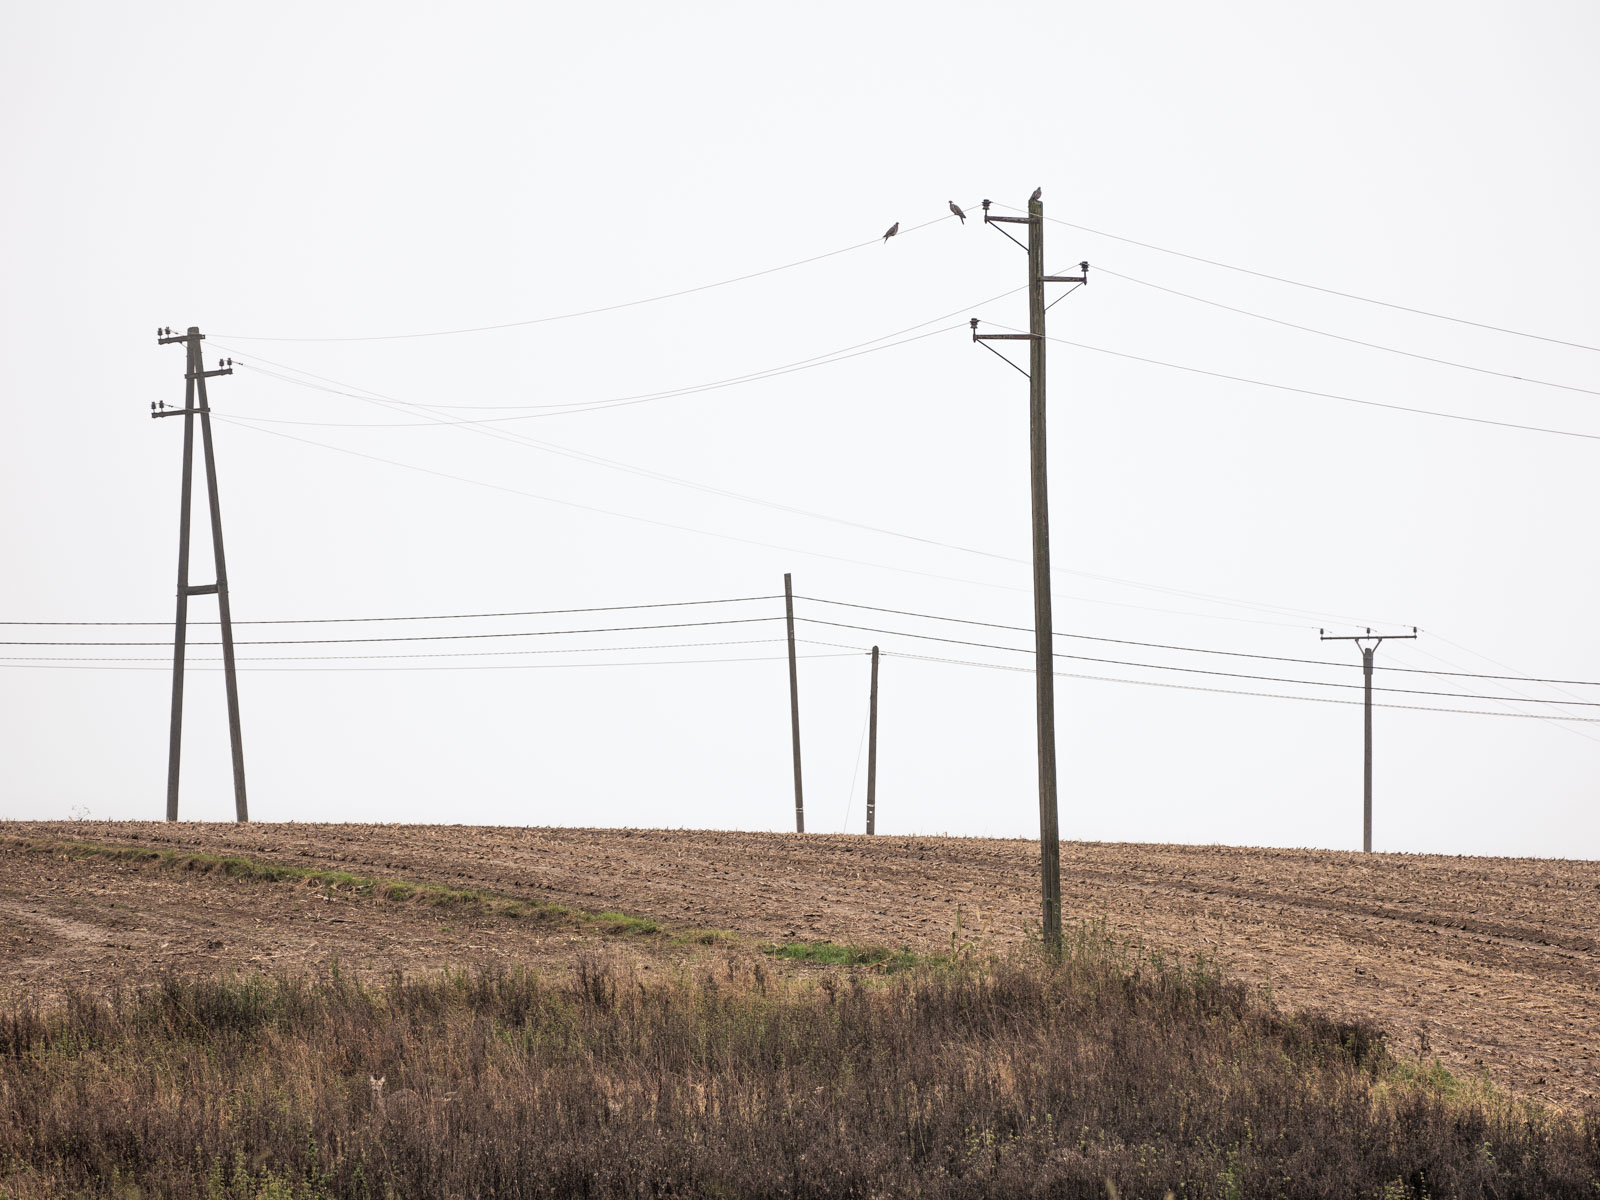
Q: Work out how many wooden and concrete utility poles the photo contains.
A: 5